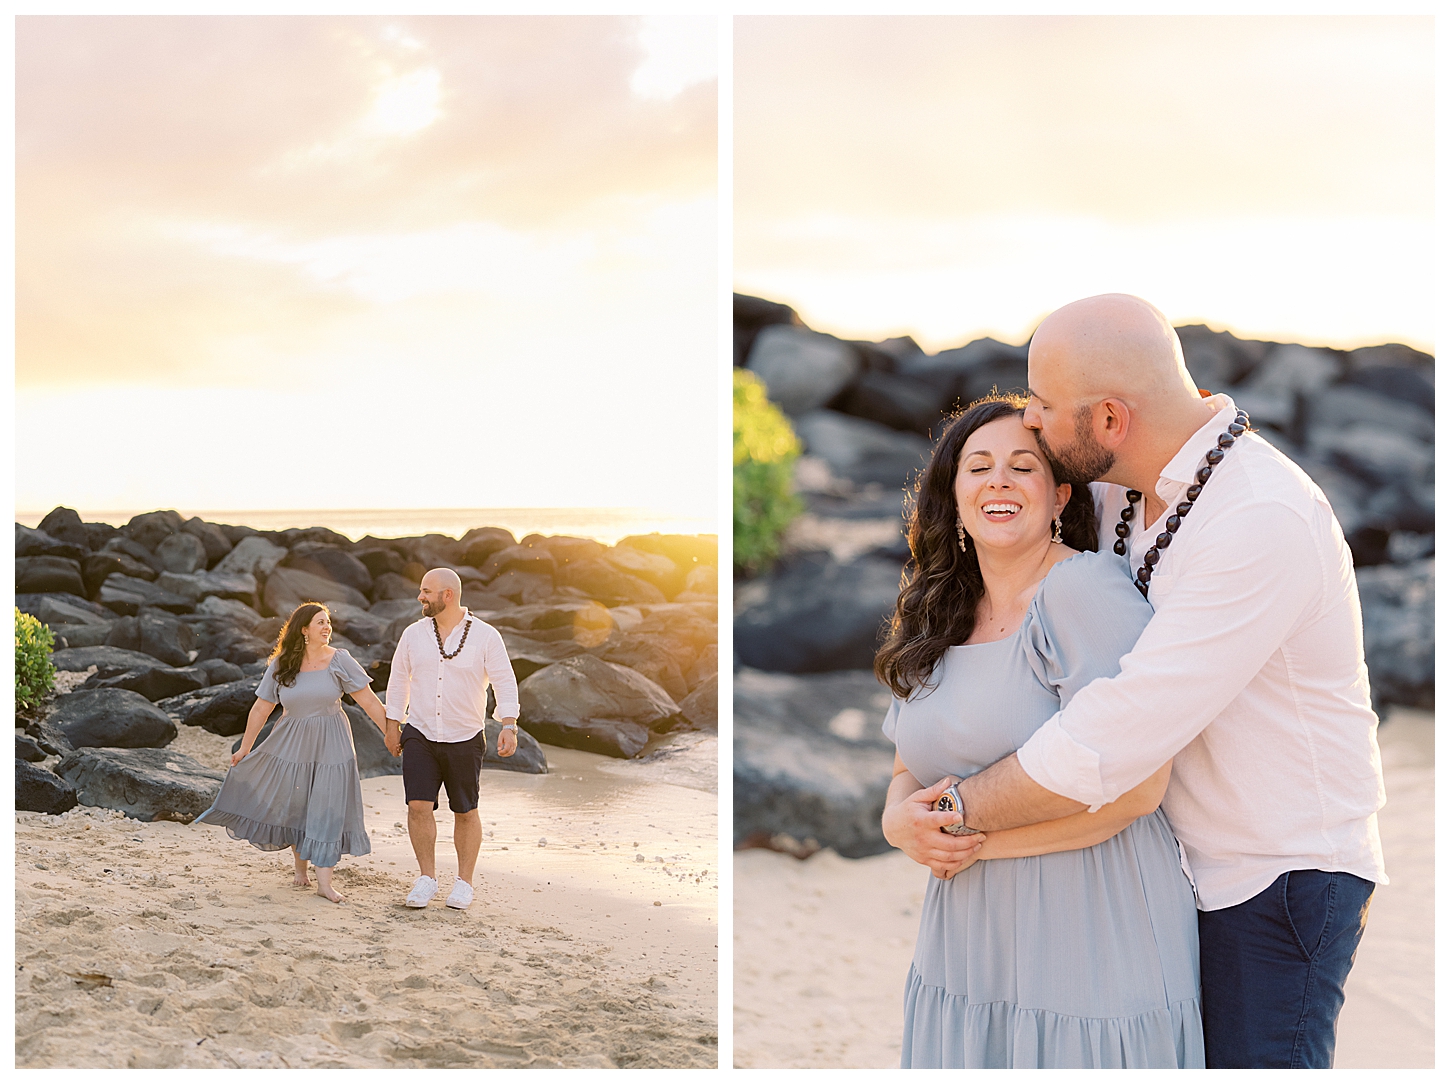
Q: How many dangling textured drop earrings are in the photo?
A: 3